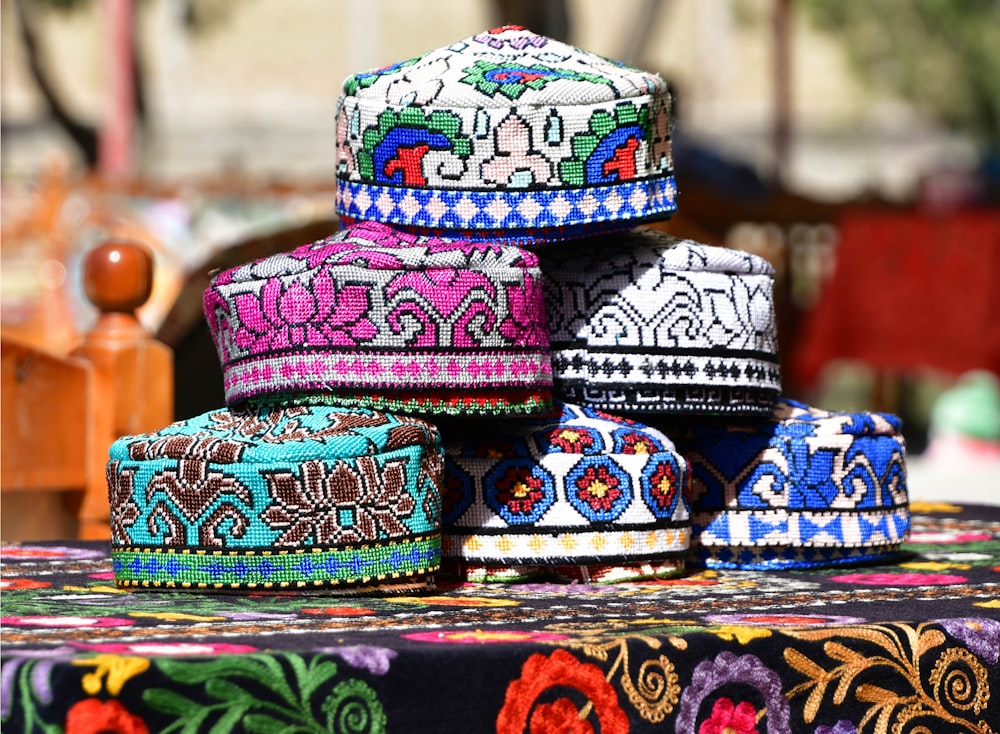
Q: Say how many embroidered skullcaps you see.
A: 6